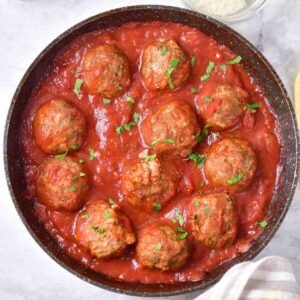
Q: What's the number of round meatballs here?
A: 11